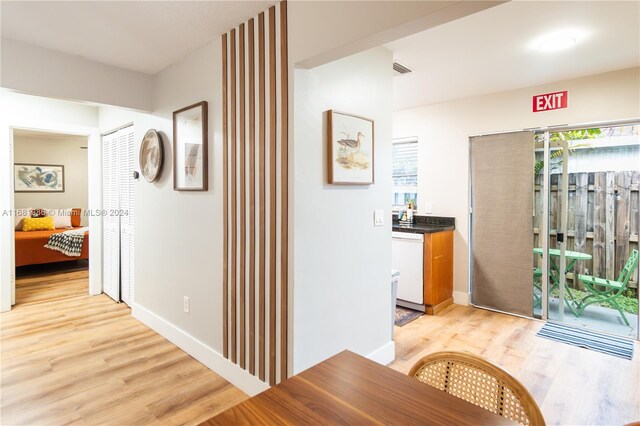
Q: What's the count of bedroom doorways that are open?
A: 1